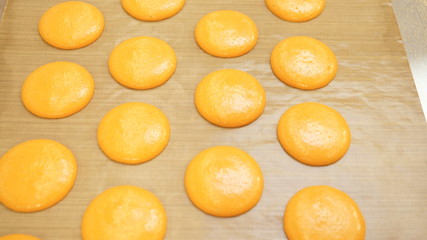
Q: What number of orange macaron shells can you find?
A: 15